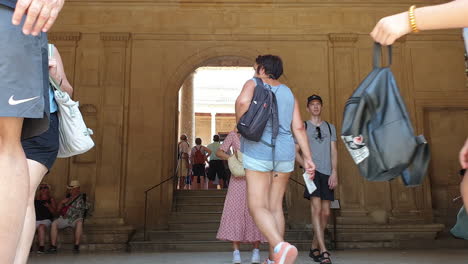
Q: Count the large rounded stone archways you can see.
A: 1